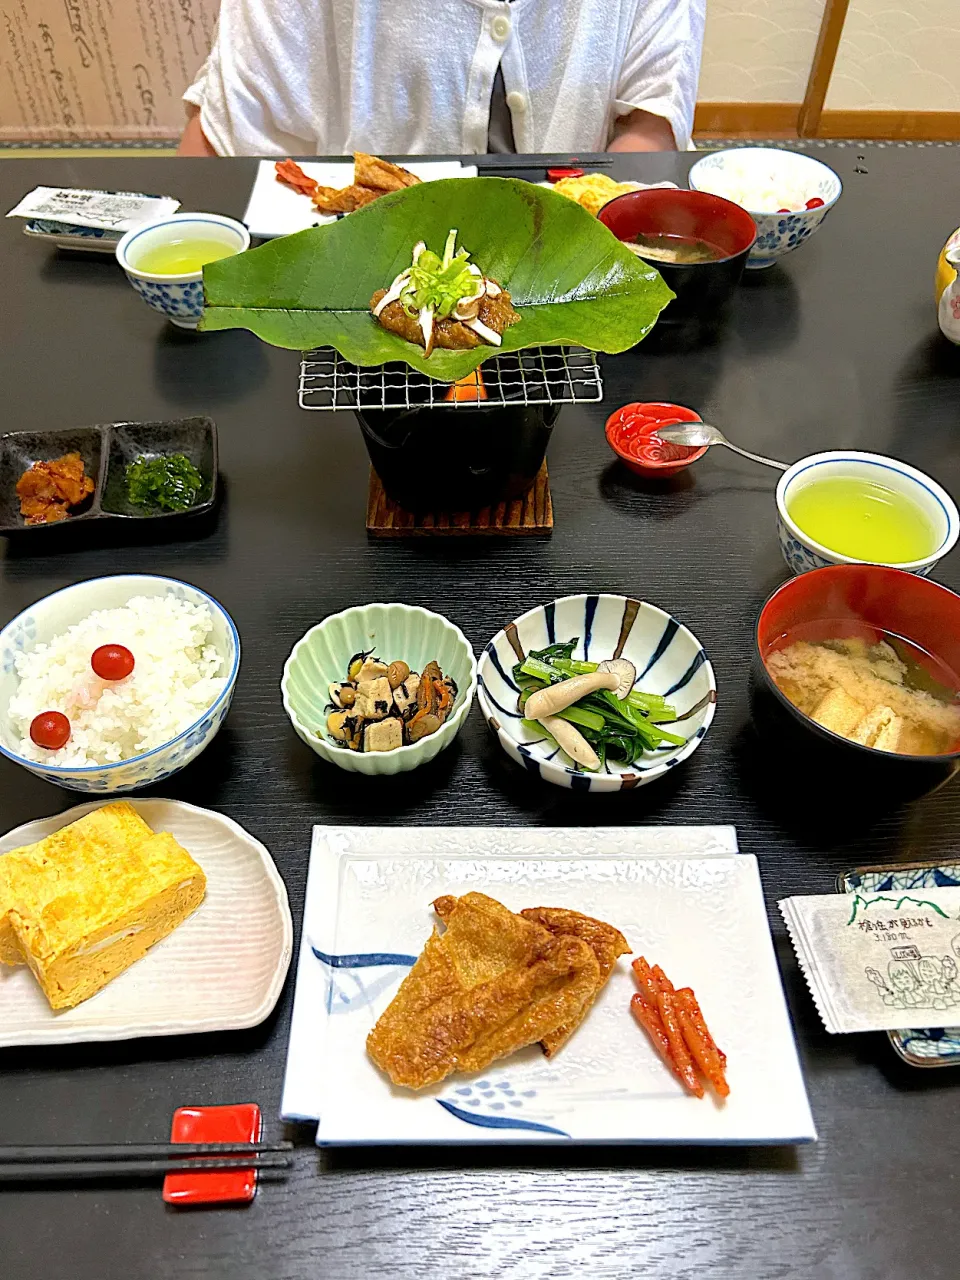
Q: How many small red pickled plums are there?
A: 4